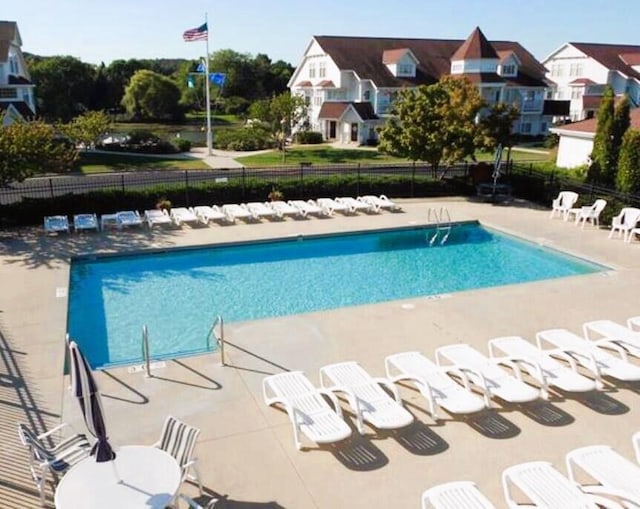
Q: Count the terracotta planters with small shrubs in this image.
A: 2